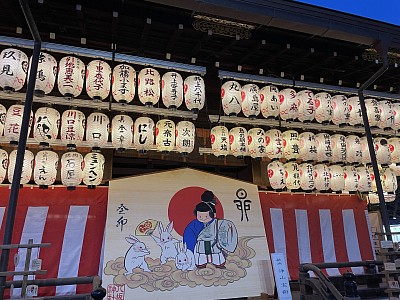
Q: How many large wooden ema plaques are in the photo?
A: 1